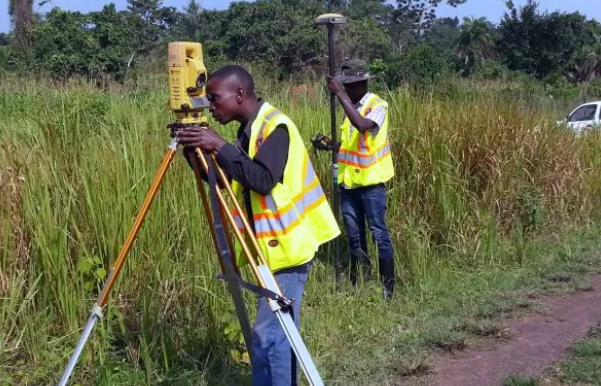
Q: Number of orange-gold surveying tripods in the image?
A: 1